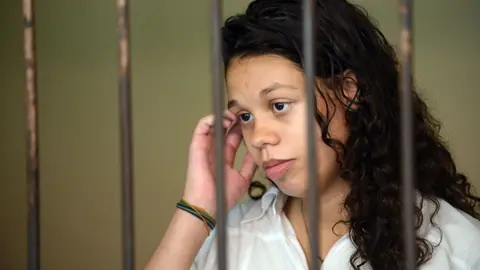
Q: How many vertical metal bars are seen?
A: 5